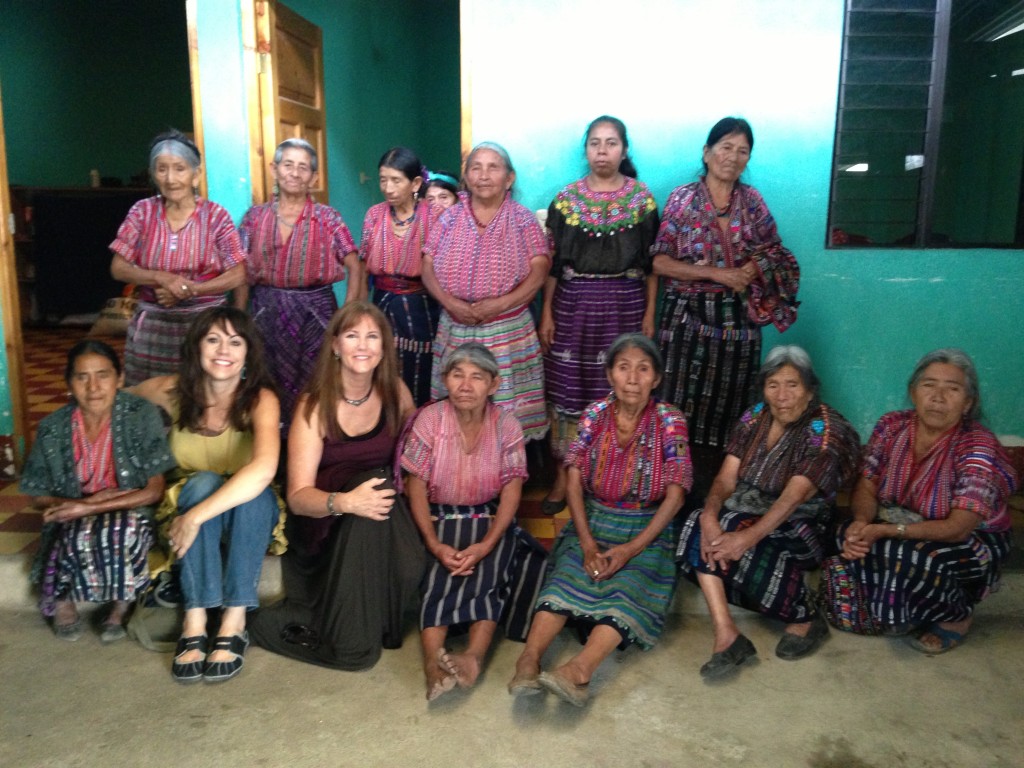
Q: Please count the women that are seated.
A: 7